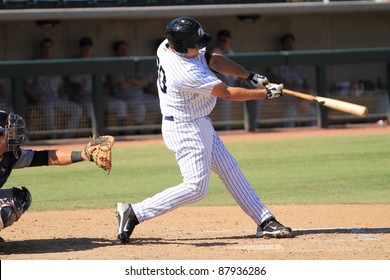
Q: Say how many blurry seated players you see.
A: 5